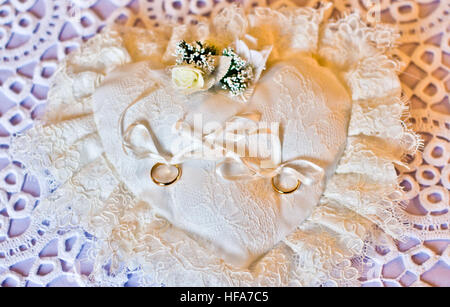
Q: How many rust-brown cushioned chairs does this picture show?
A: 0